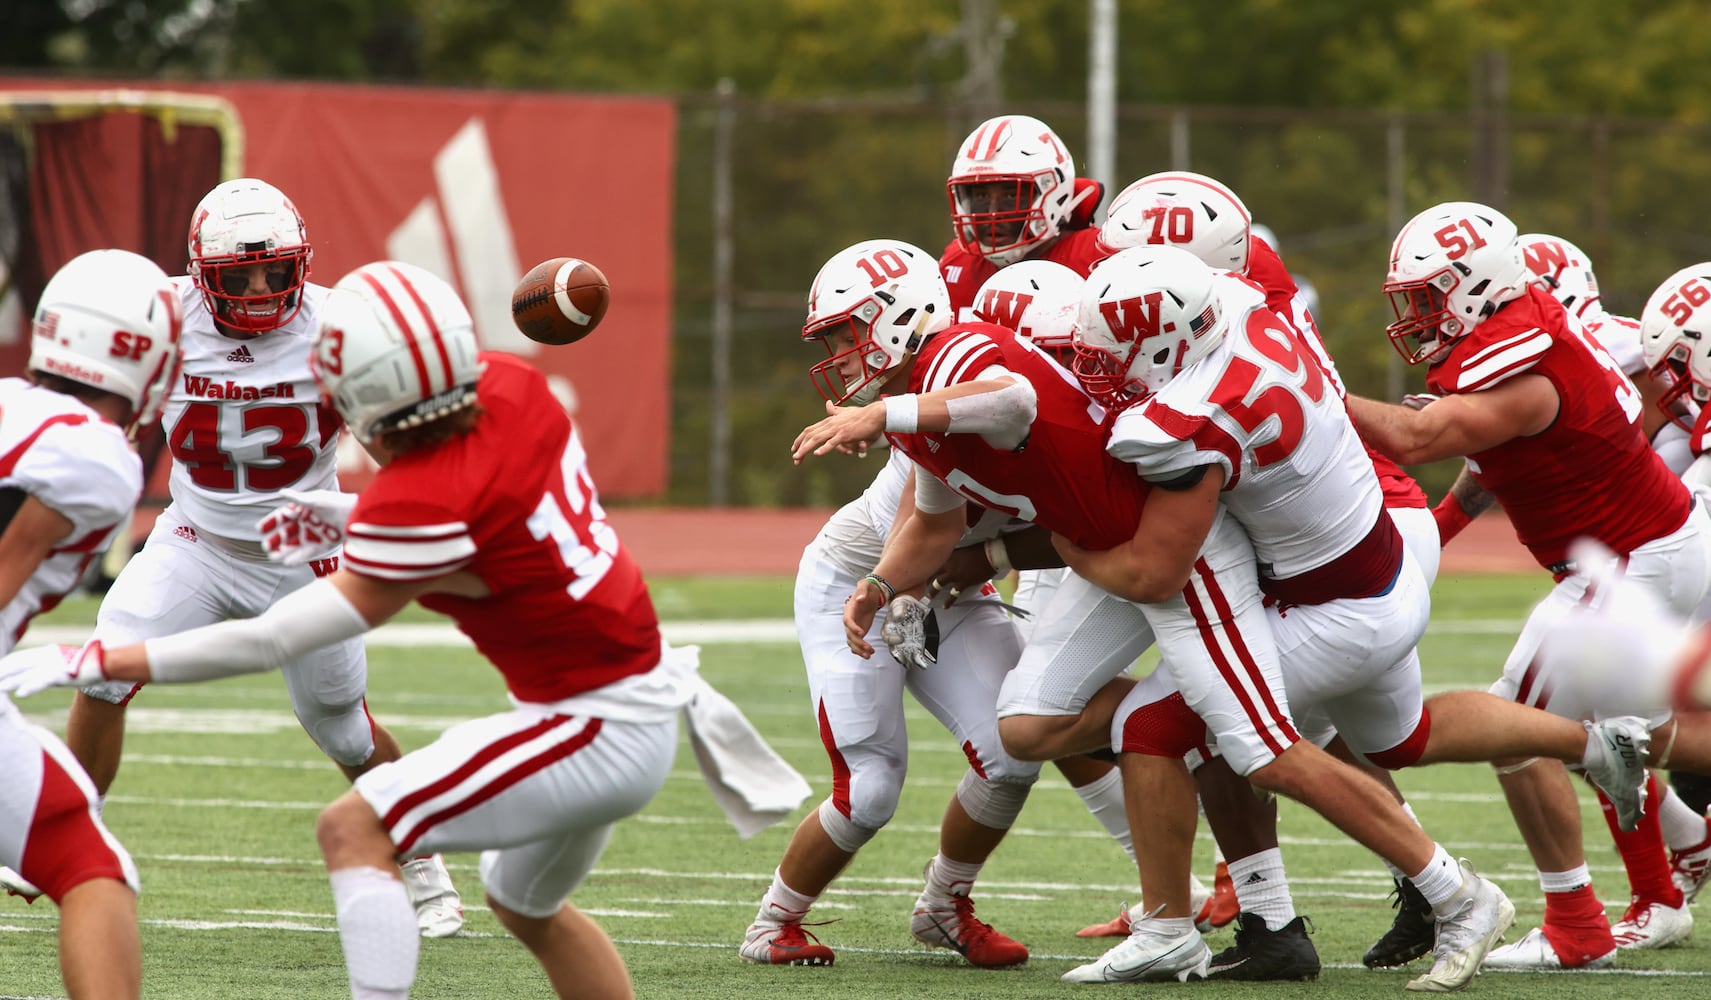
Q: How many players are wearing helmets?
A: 11